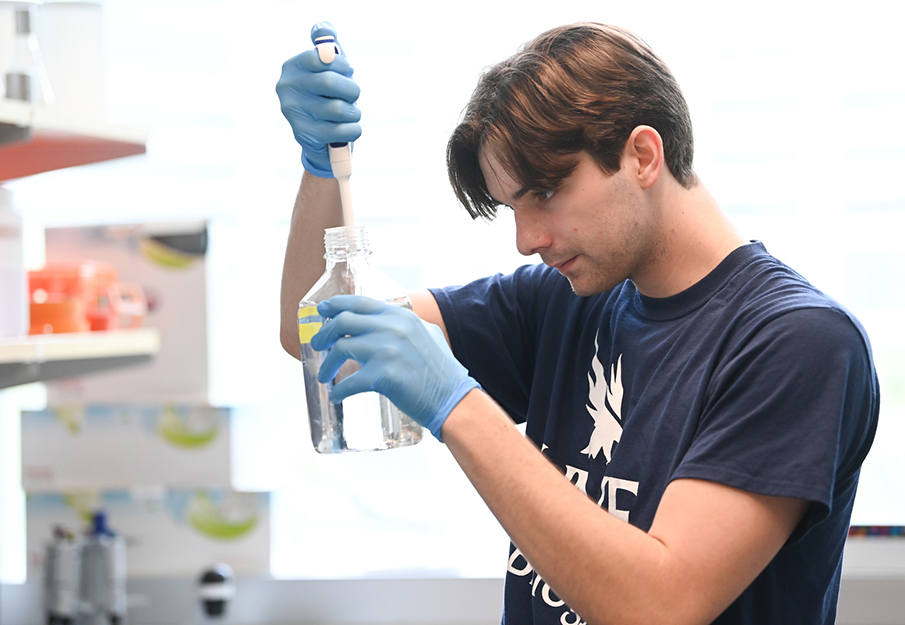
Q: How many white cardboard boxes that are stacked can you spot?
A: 3